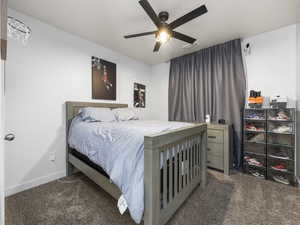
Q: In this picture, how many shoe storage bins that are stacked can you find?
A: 12